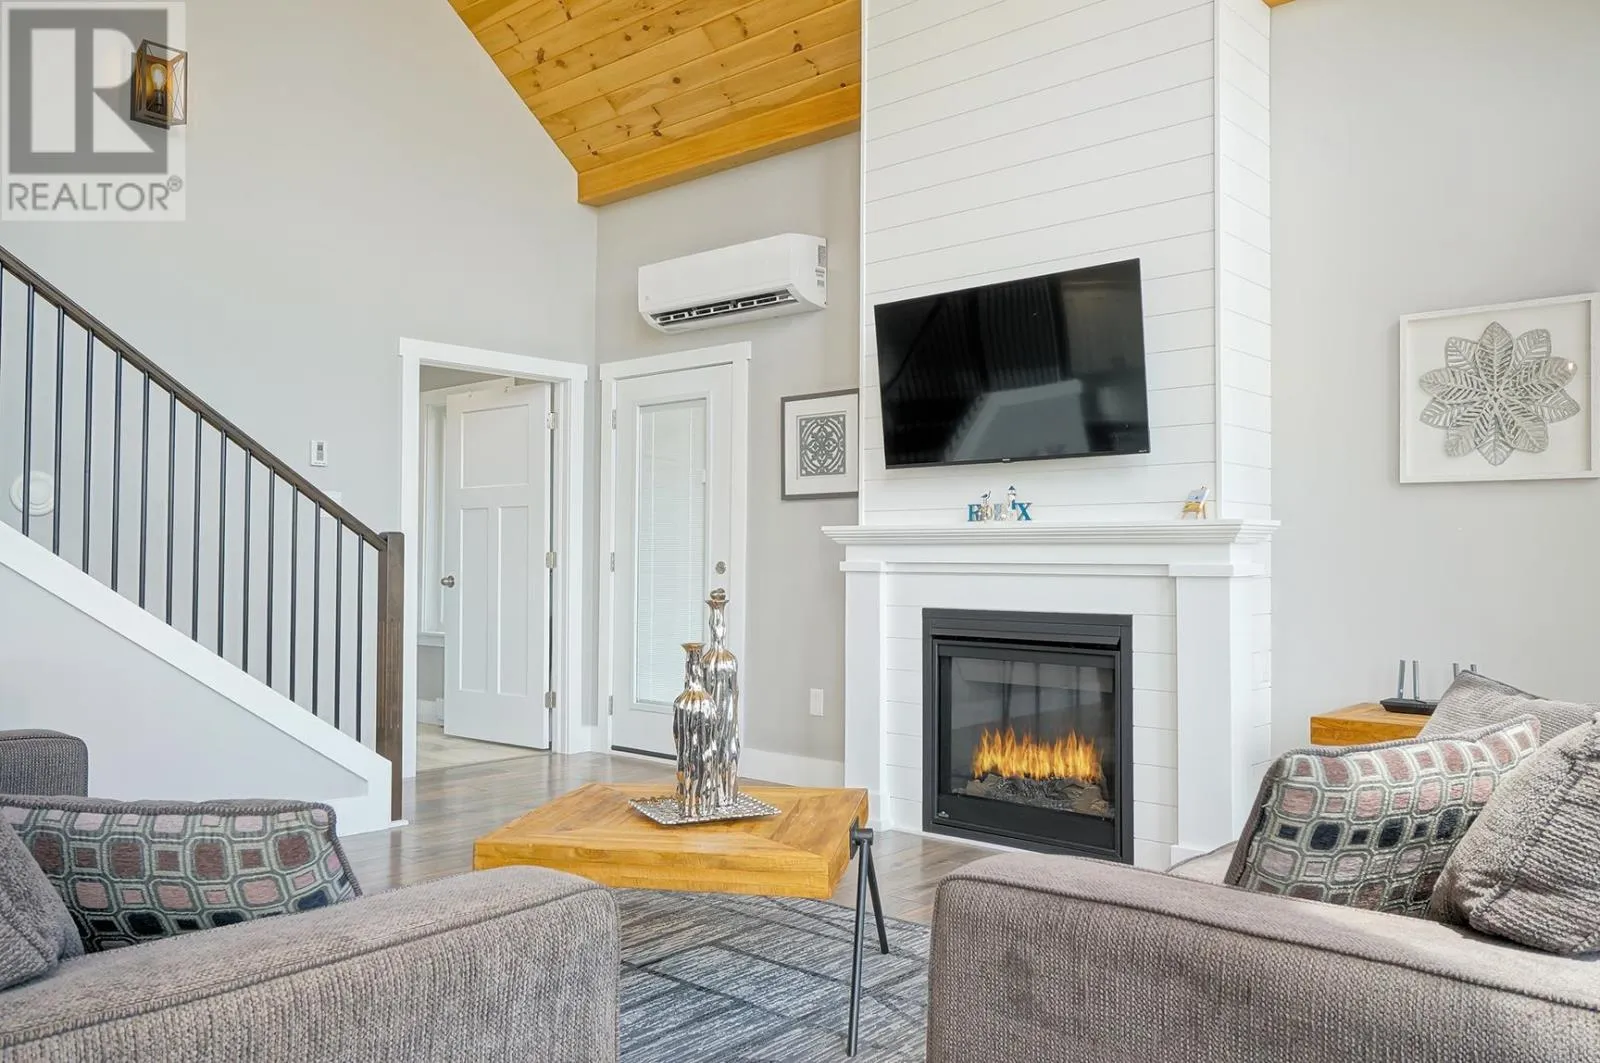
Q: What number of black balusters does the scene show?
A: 15